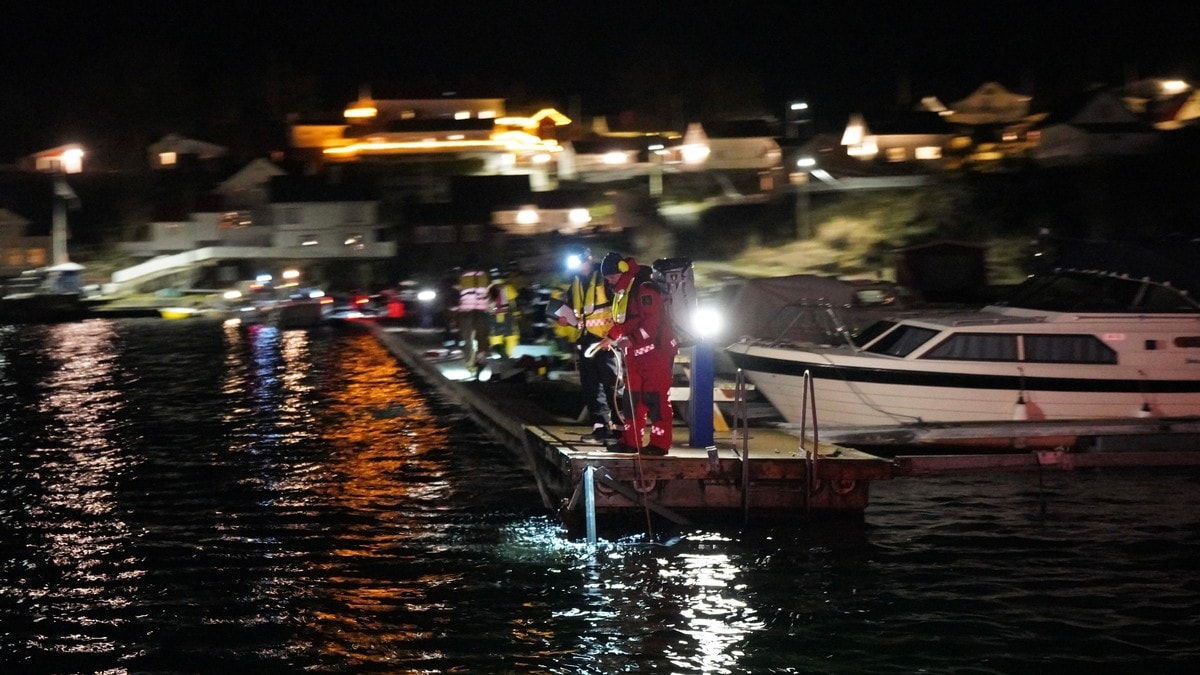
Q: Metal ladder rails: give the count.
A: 2